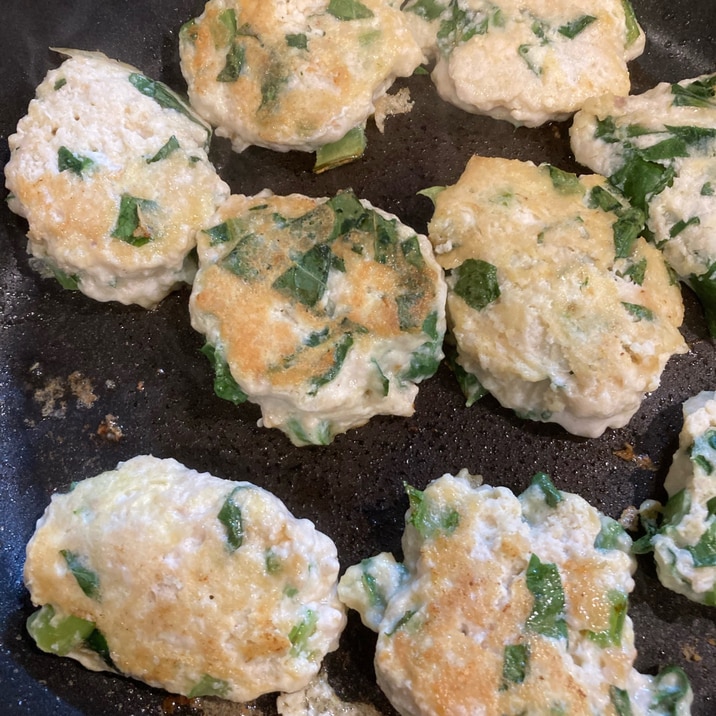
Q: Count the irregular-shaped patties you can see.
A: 9